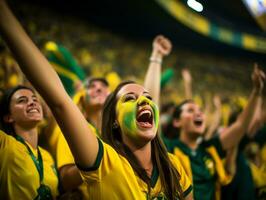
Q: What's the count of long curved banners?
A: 1